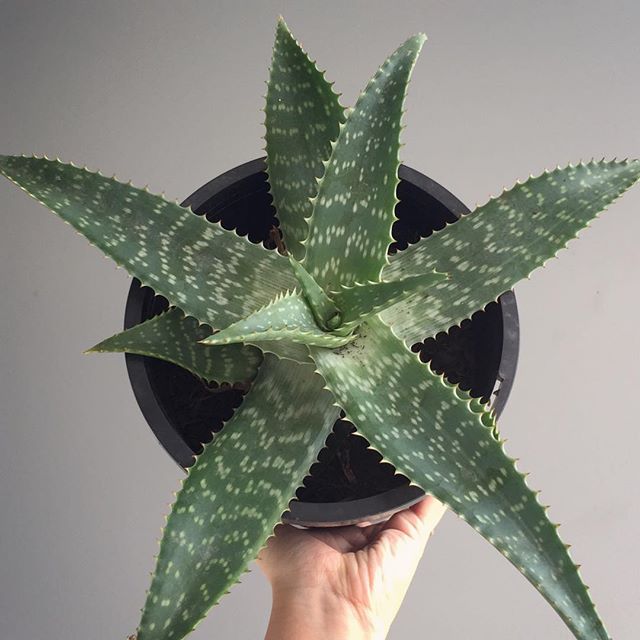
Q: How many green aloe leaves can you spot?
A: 10